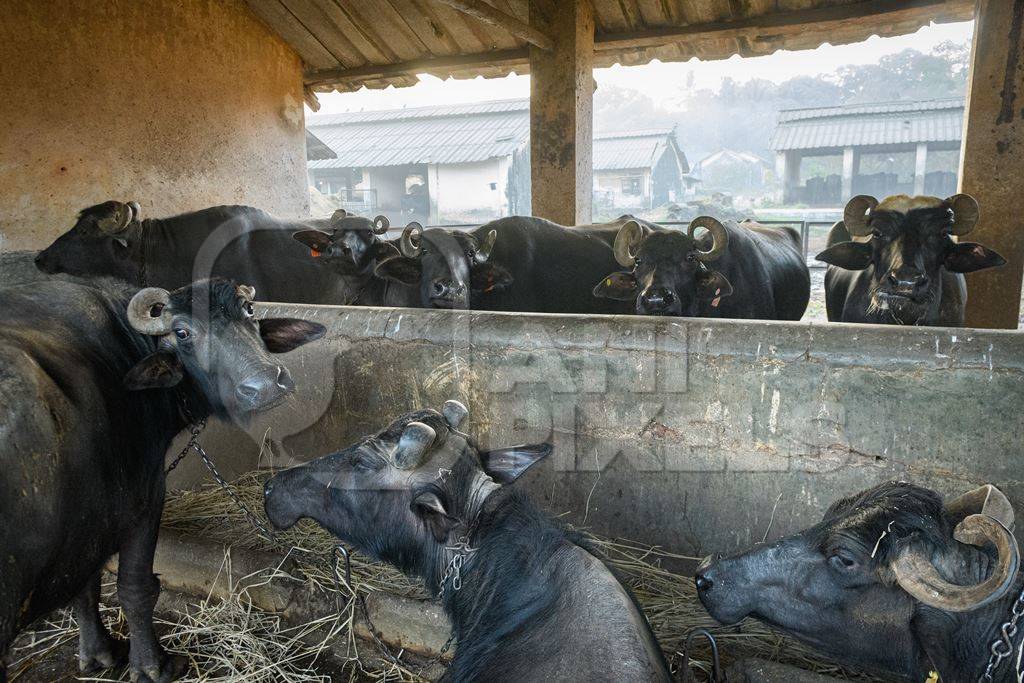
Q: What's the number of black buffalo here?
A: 8